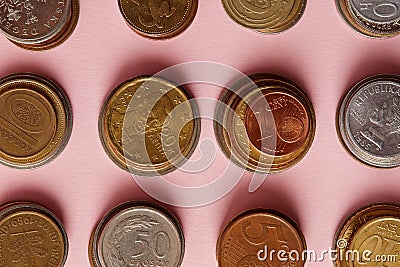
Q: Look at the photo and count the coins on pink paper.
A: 12